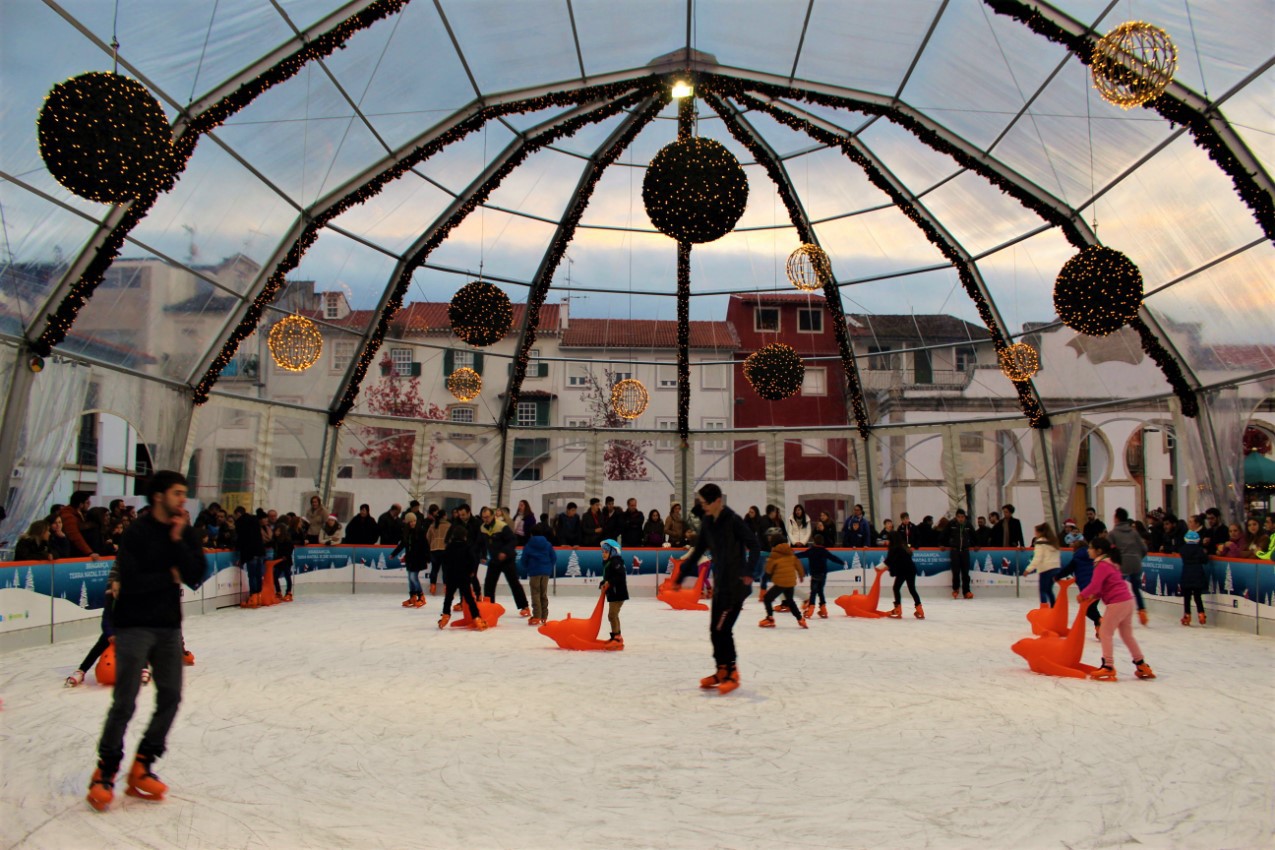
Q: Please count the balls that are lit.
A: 11